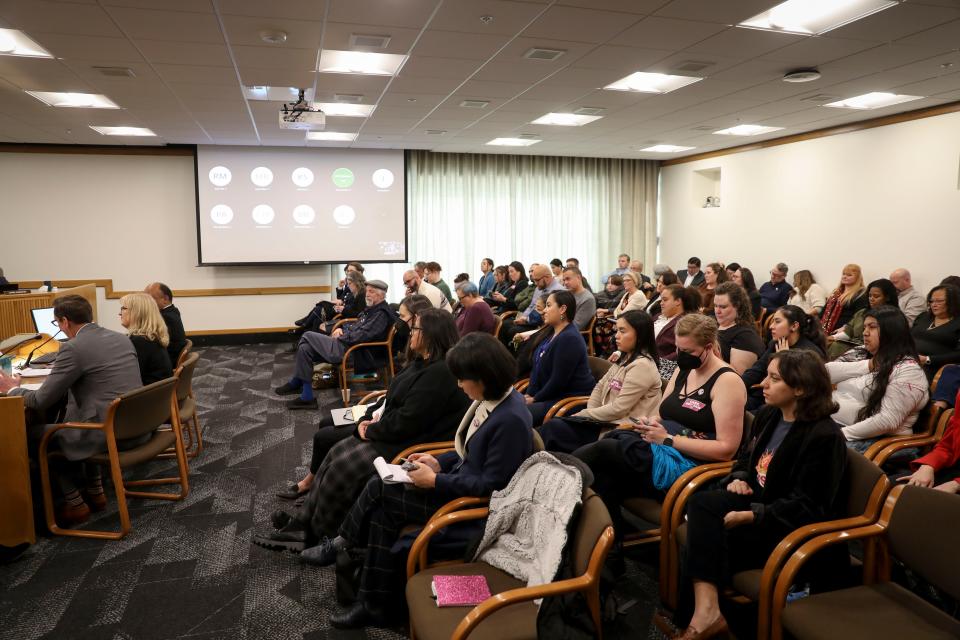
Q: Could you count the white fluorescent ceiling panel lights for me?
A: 13